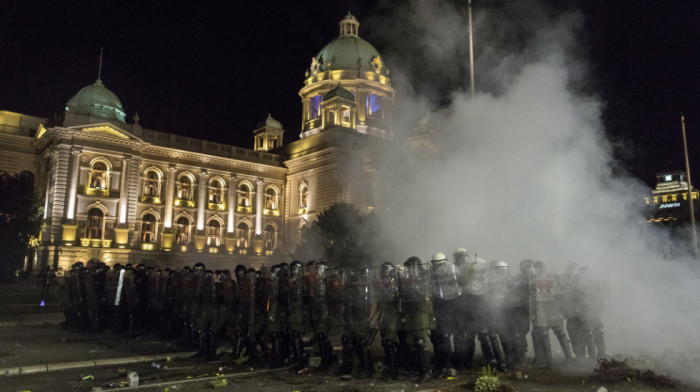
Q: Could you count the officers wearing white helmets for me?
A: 4